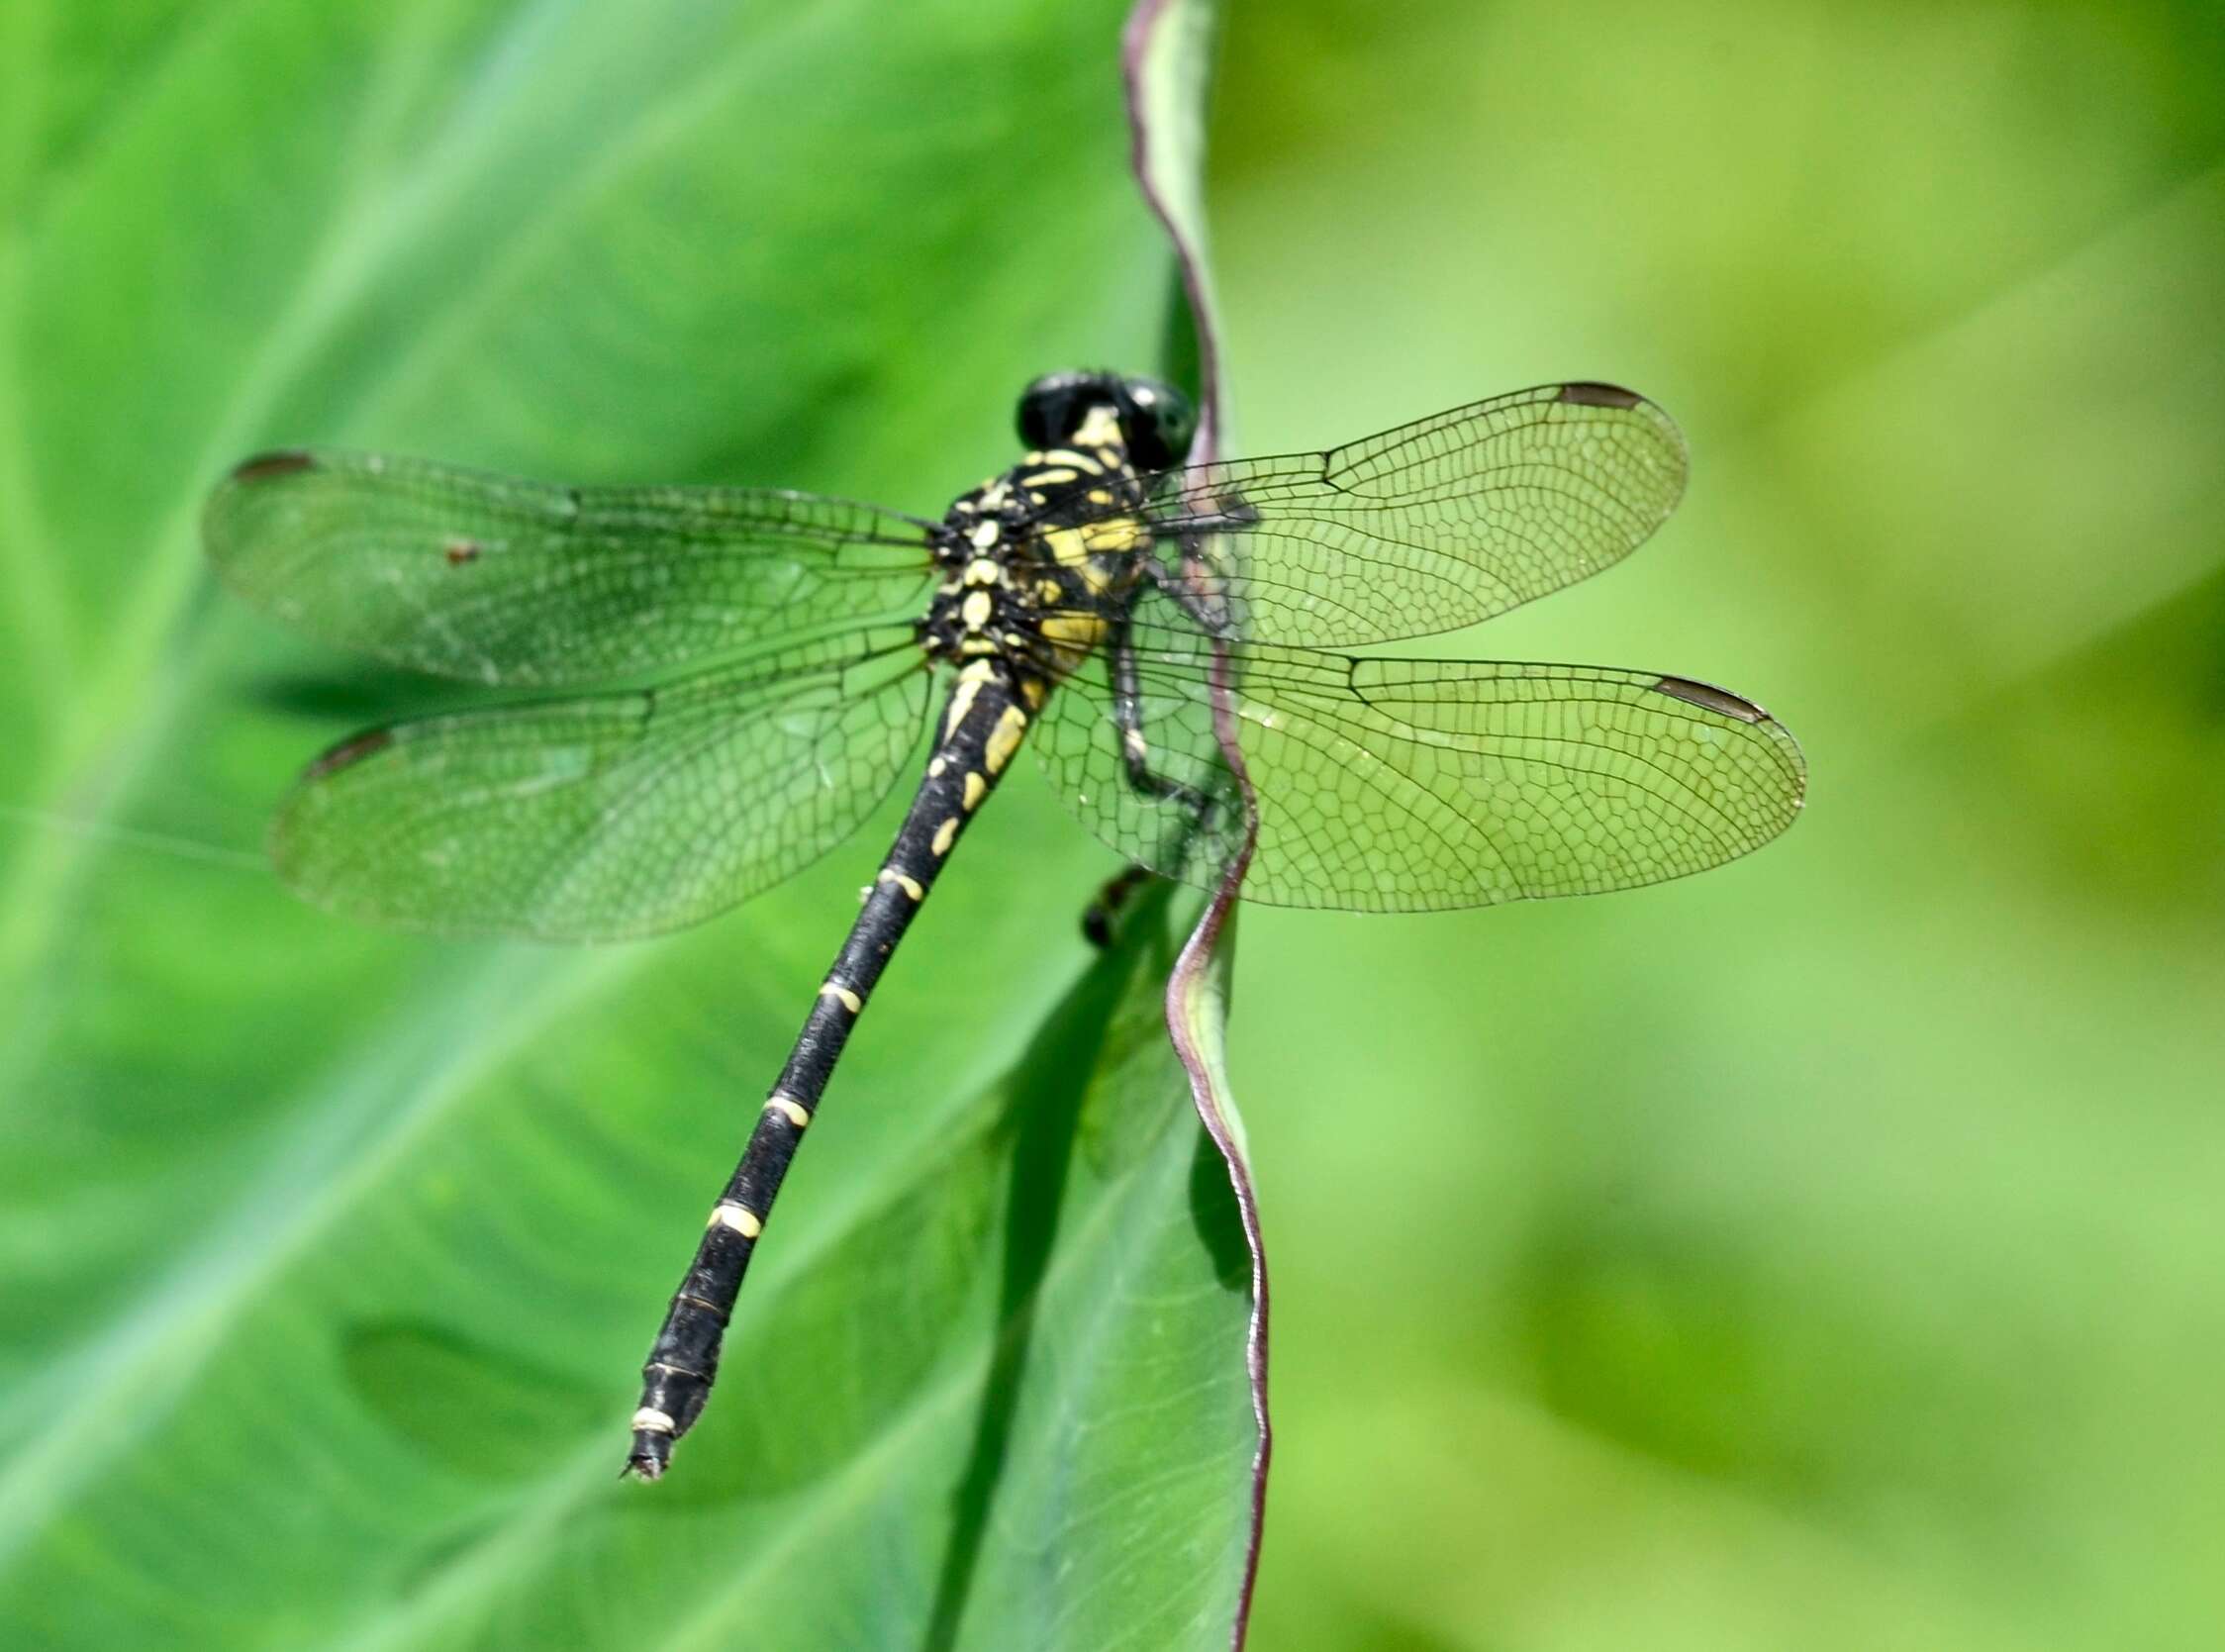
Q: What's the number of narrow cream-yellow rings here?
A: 5